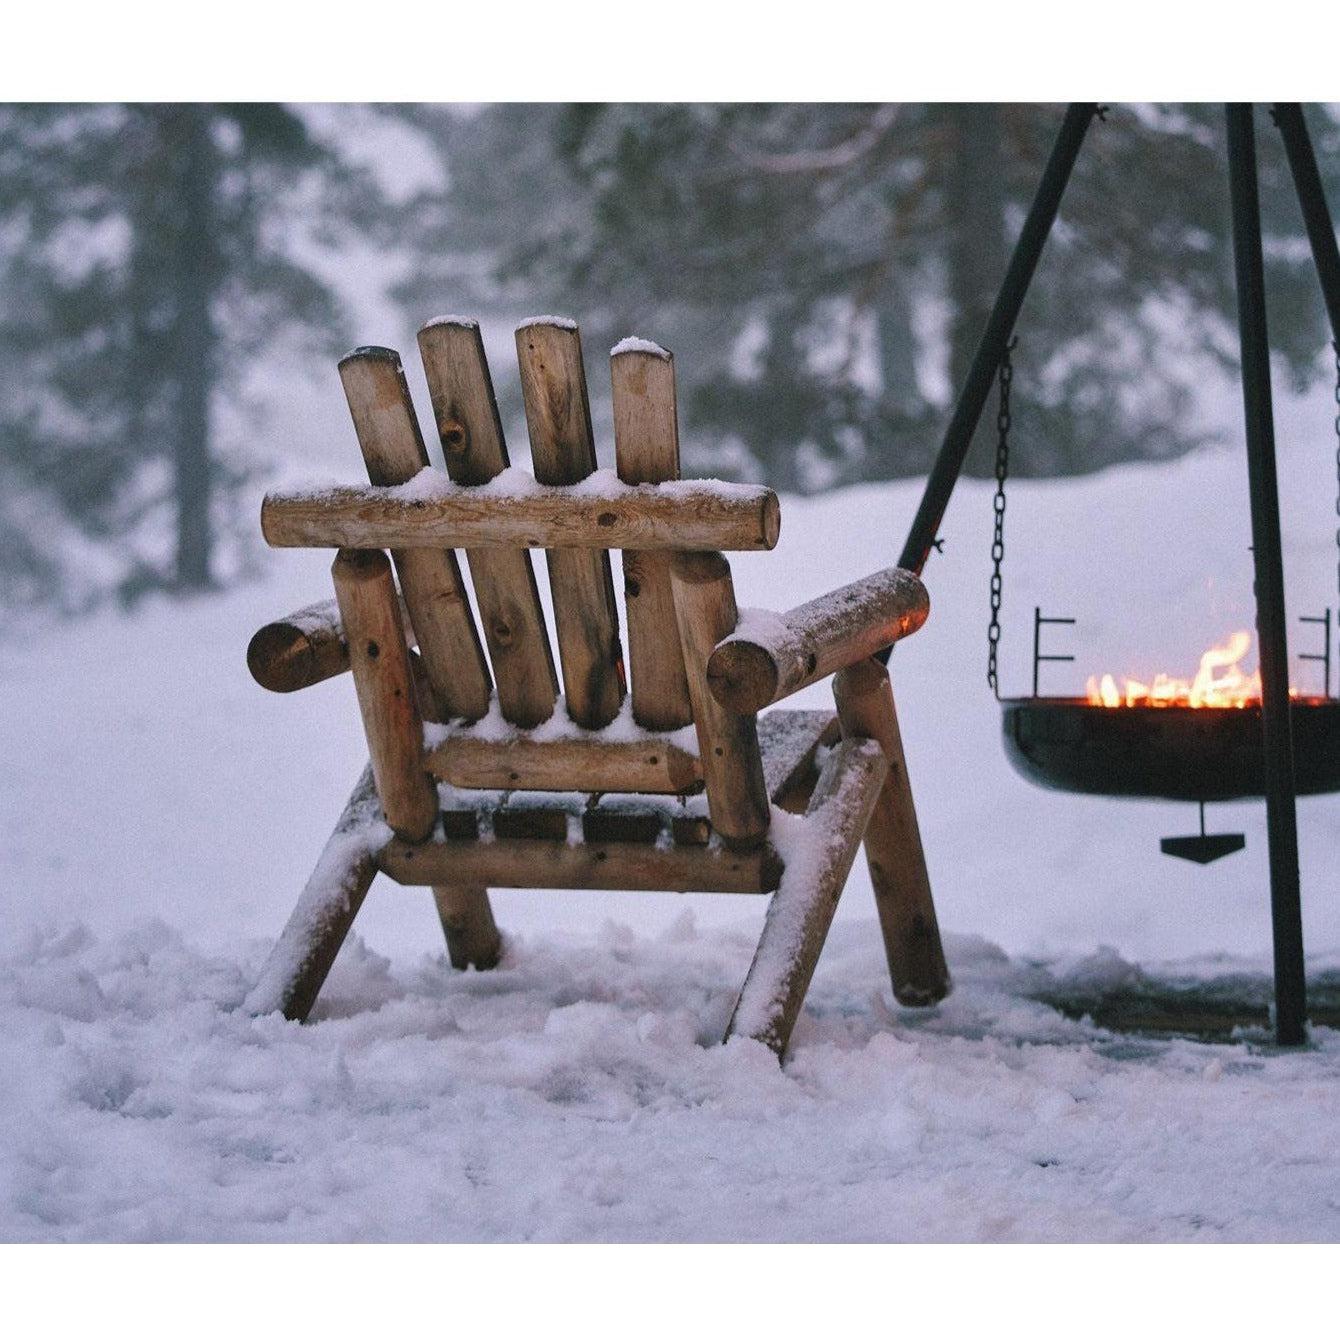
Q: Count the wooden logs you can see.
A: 15